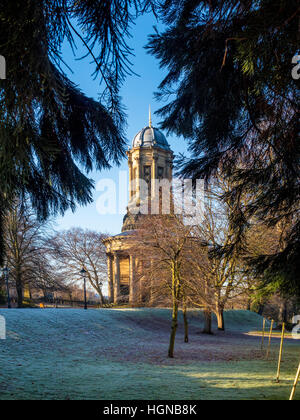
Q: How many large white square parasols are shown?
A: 0